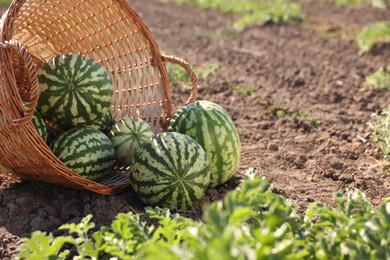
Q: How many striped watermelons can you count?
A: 7